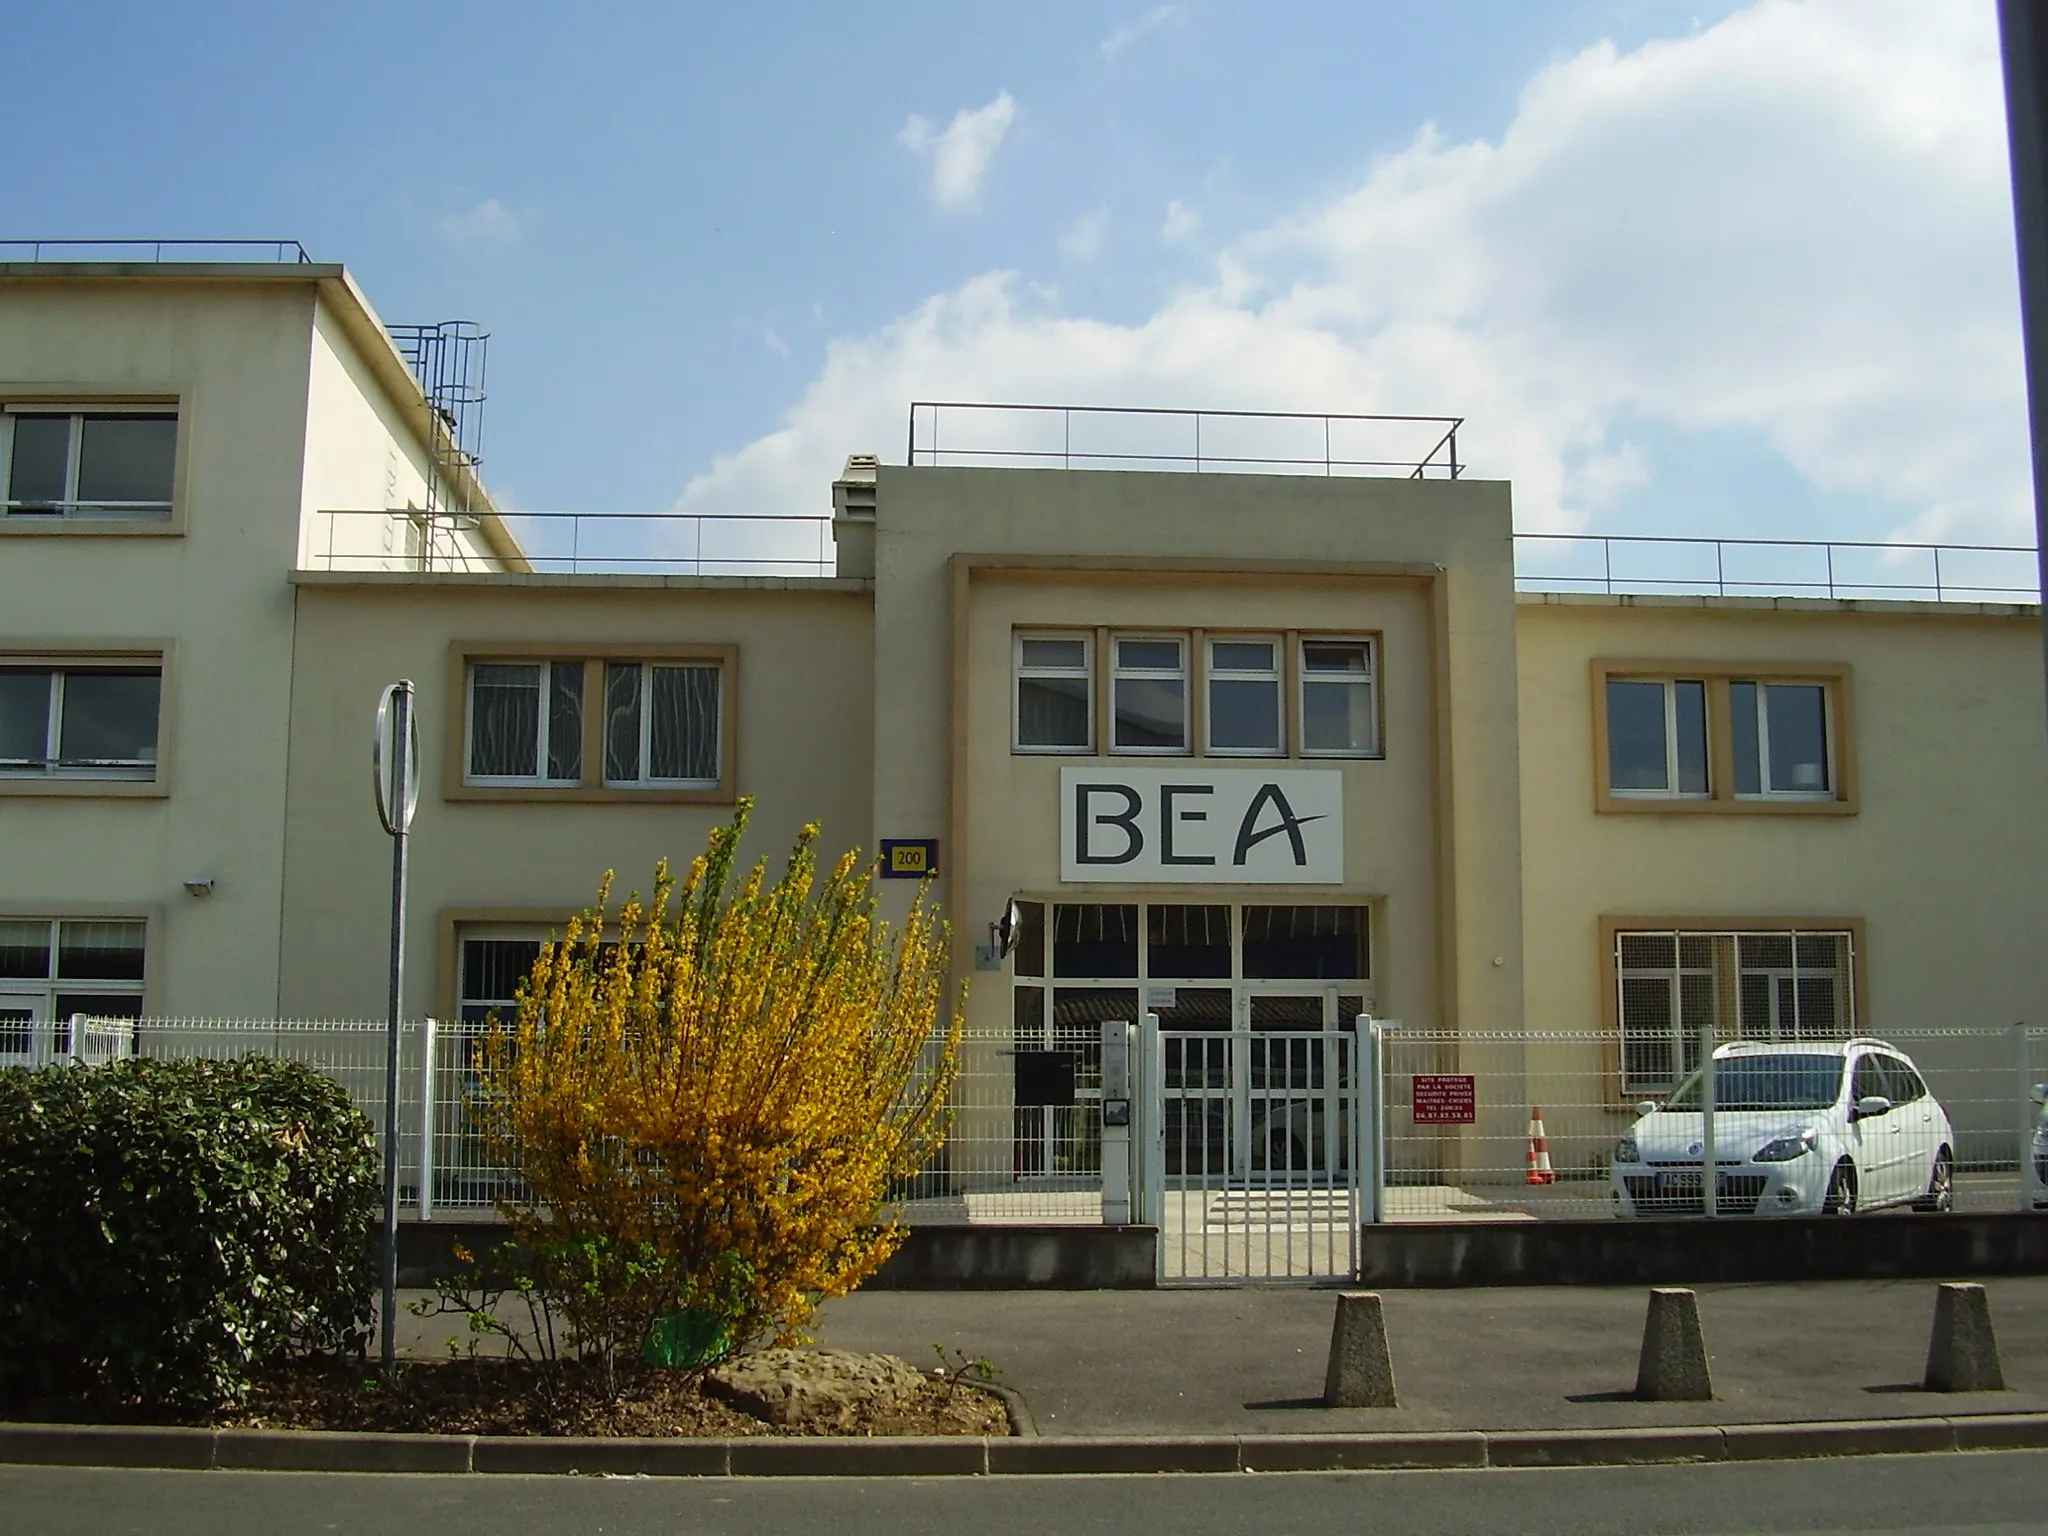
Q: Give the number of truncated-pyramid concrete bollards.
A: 3